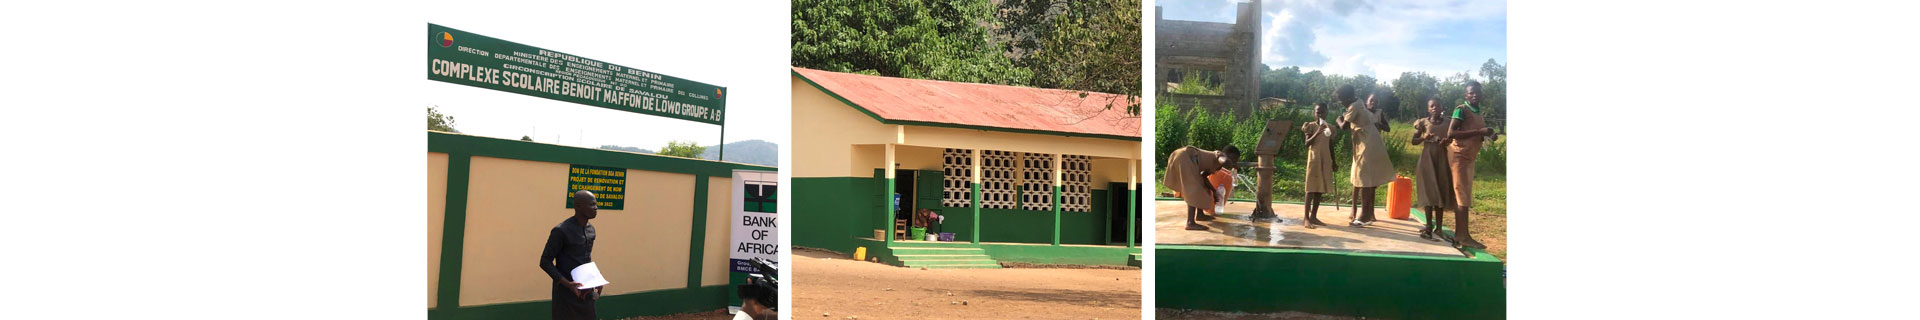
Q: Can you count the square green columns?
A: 4